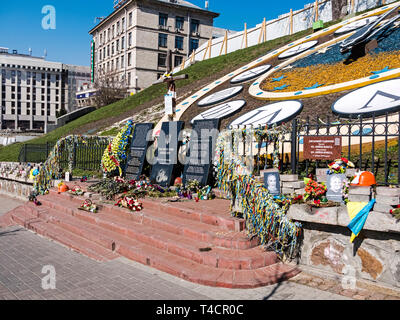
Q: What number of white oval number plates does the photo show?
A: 7